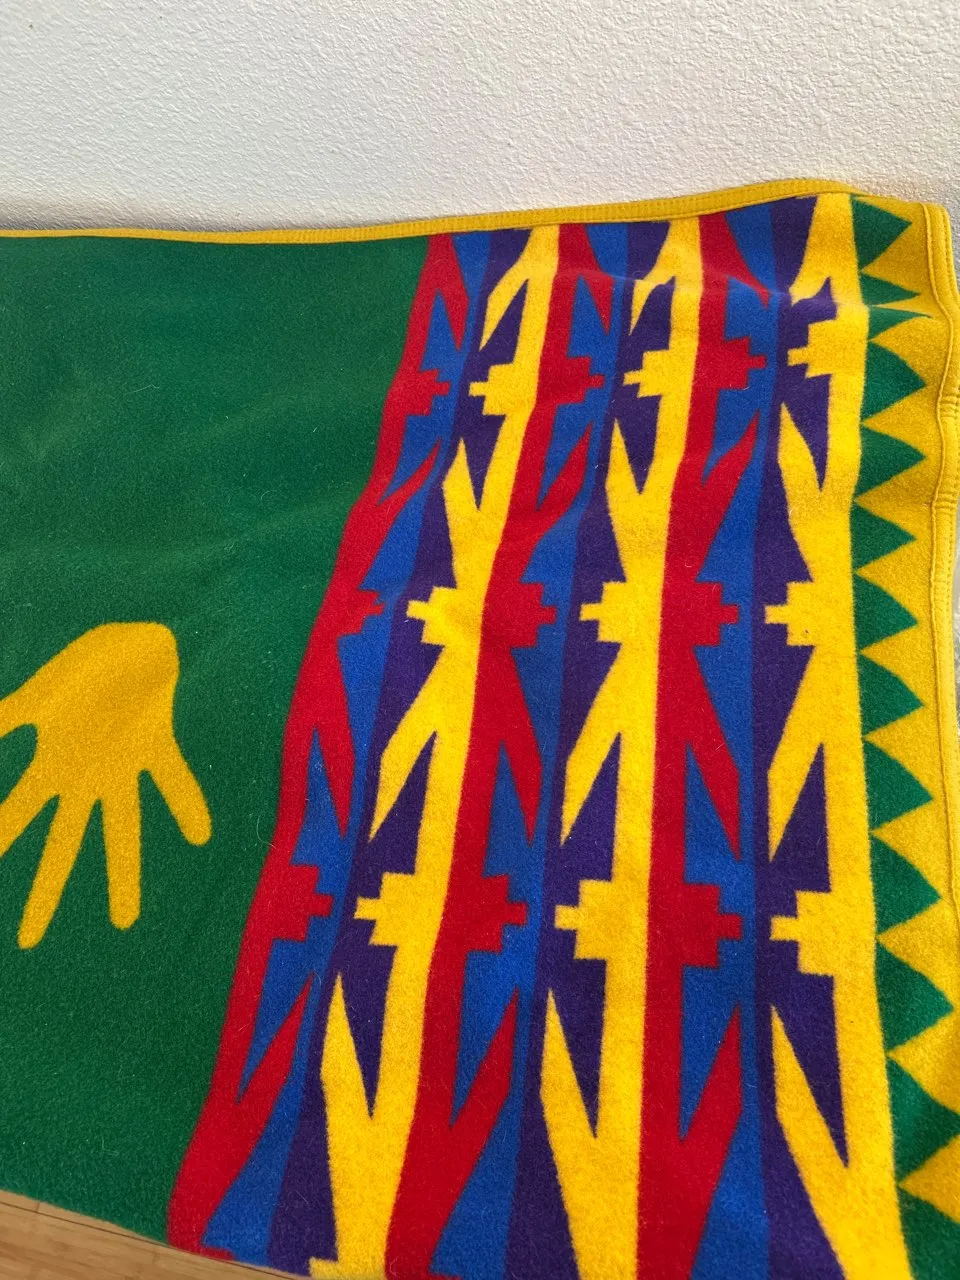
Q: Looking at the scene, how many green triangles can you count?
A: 13